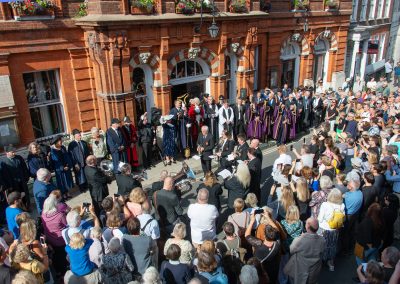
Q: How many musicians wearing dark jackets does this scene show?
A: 11